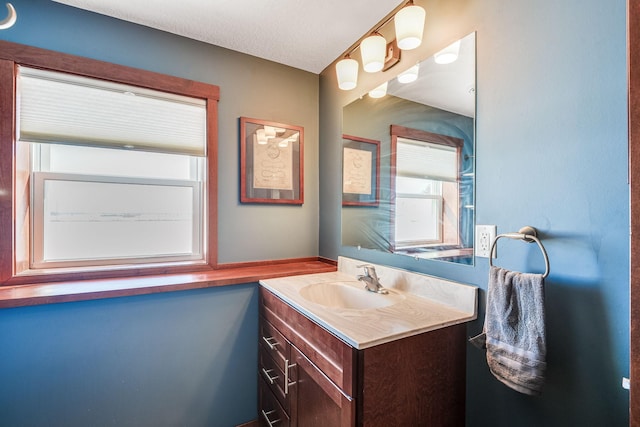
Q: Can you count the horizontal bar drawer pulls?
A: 3